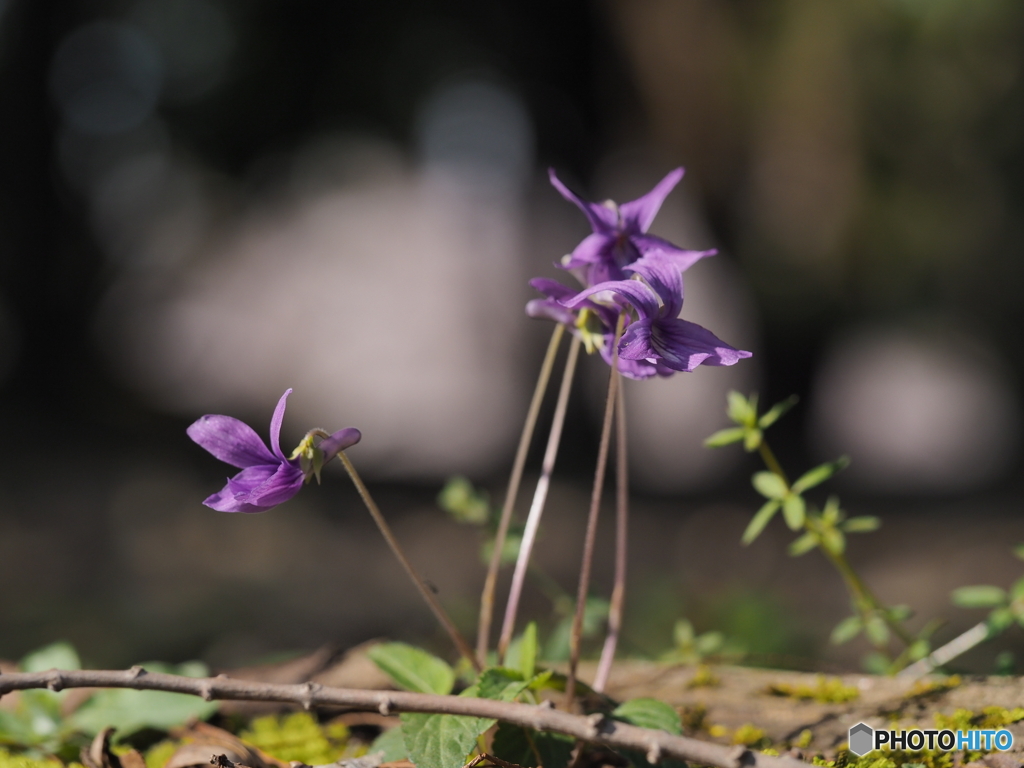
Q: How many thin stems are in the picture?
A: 5